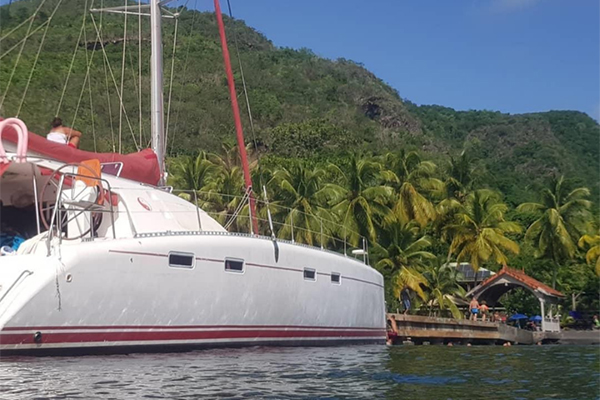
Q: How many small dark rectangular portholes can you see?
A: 4